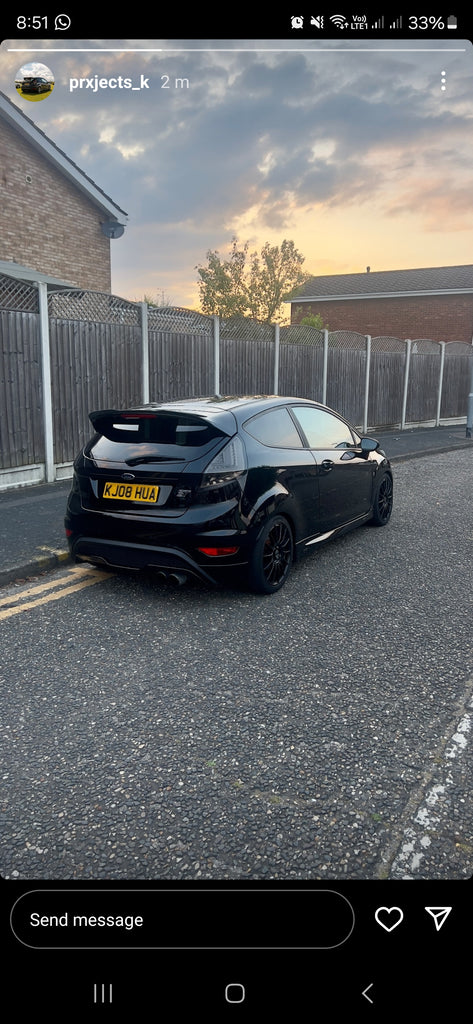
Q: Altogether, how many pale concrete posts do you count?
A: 8